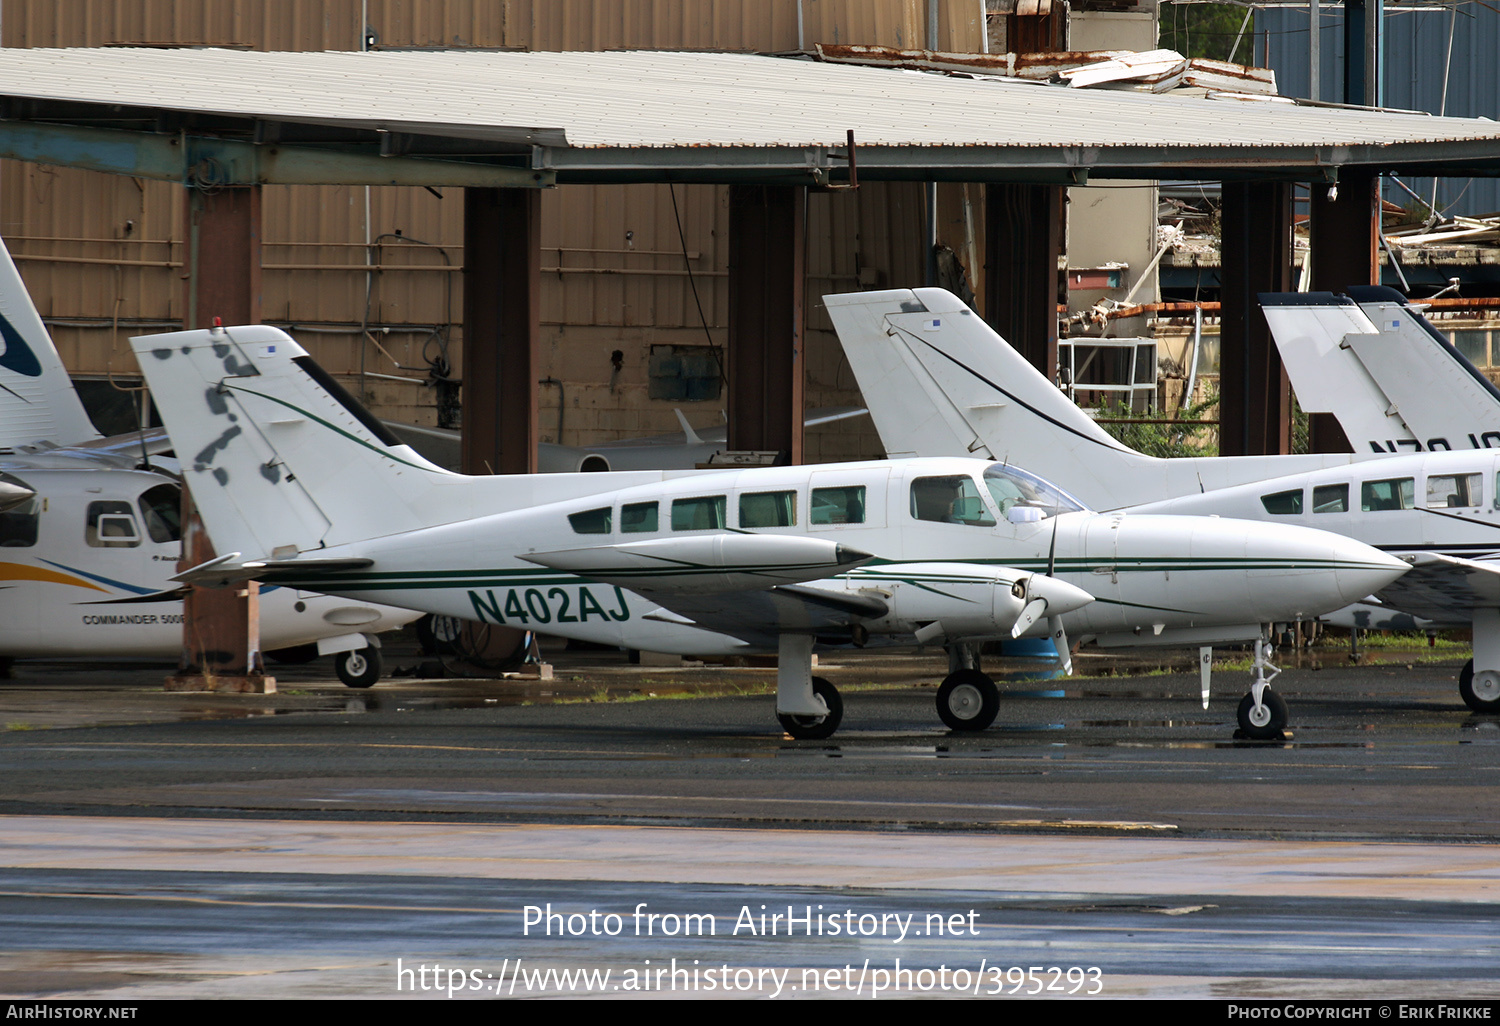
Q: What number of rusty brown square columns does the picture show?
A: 6